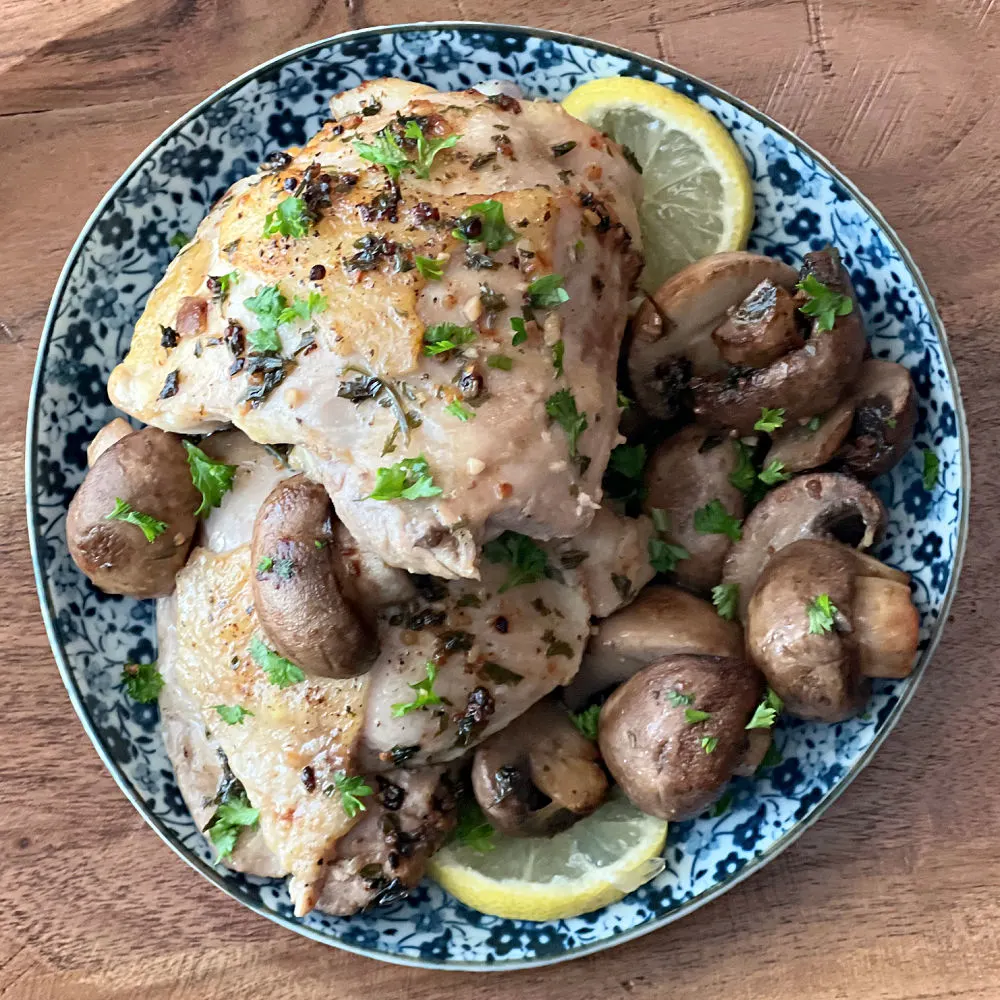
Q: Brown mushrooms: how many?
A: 11